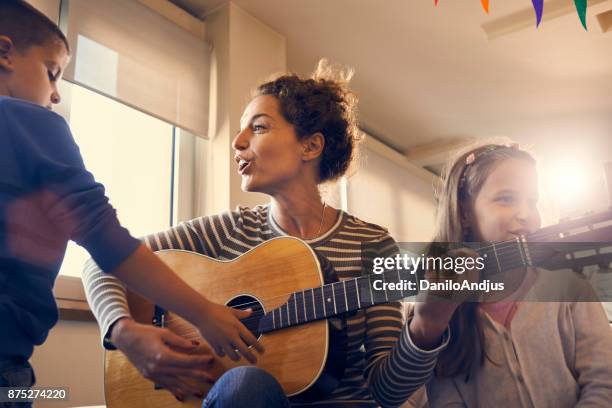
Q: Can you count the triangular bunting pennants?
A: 4